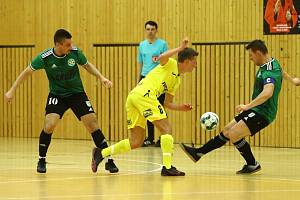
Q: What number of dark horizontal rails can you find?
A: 3